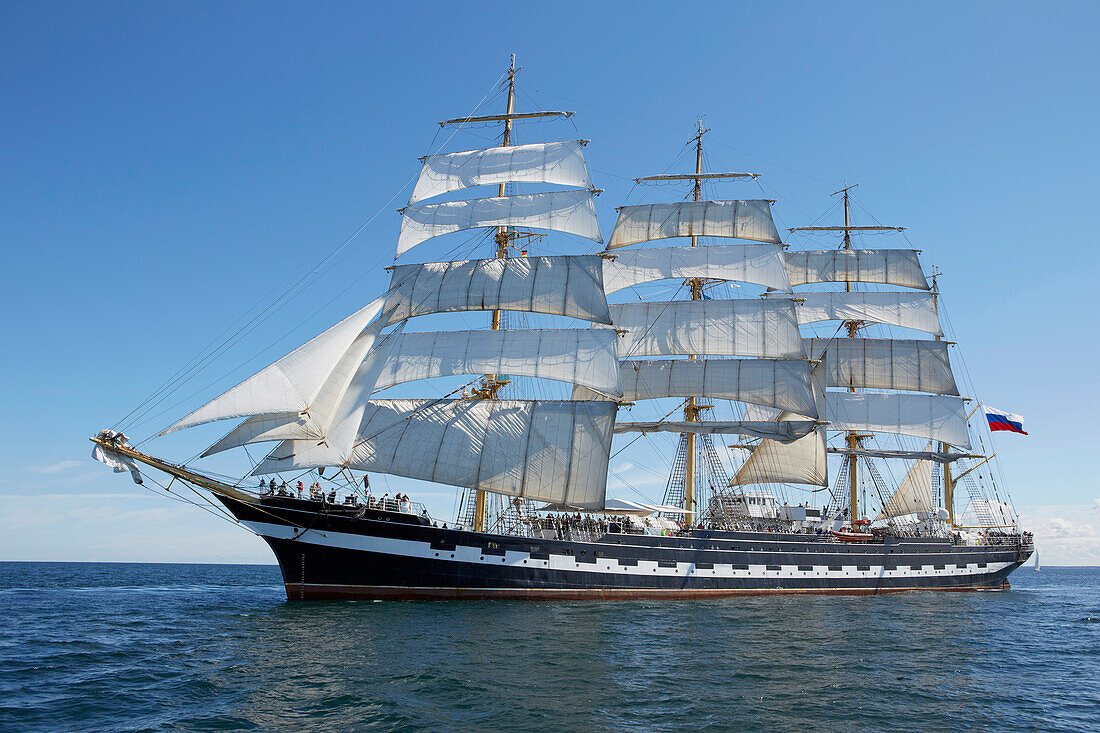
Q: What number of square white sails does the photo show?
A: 13